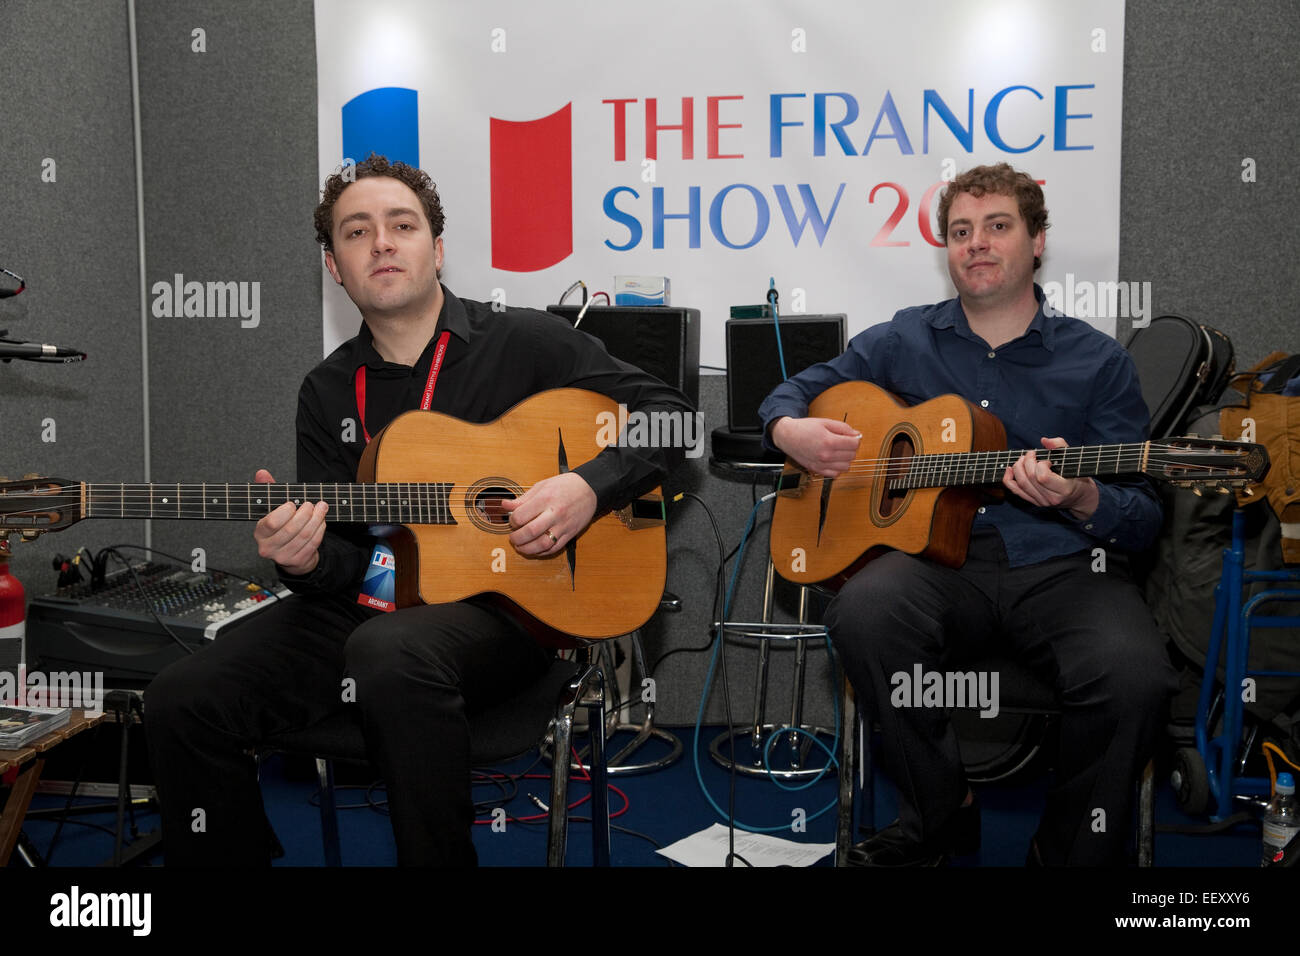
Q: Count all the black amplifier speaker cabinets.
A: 2